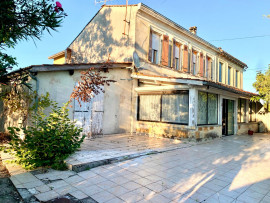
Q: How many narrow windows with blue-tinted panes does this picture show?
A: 3